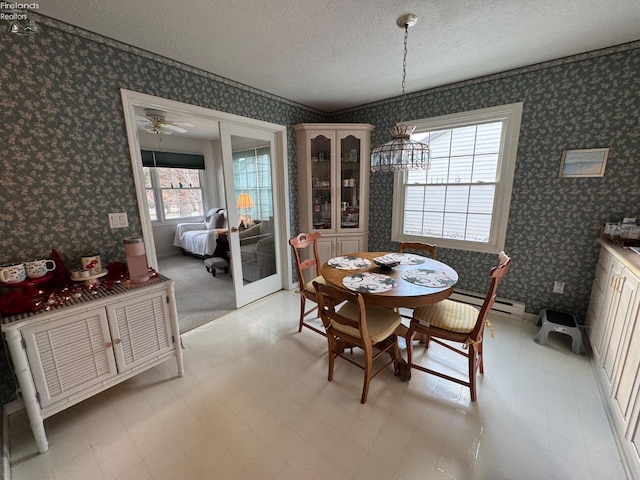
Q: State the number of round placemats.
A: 4